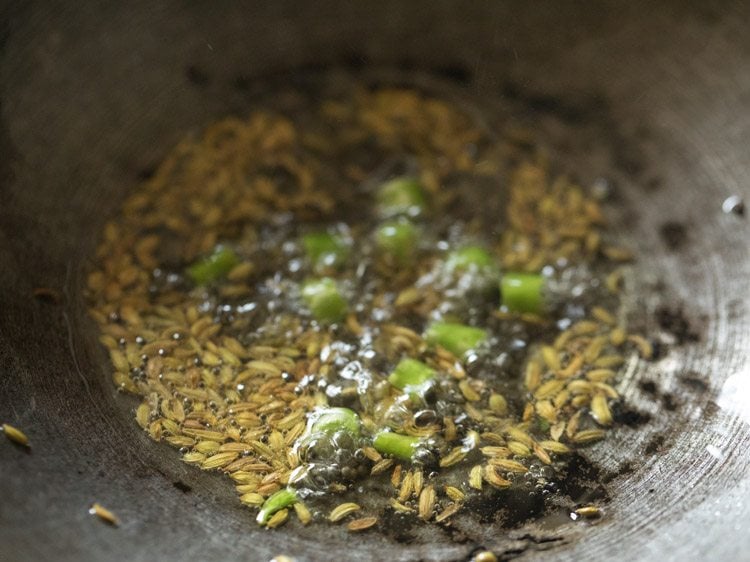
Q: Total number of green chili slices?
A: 12